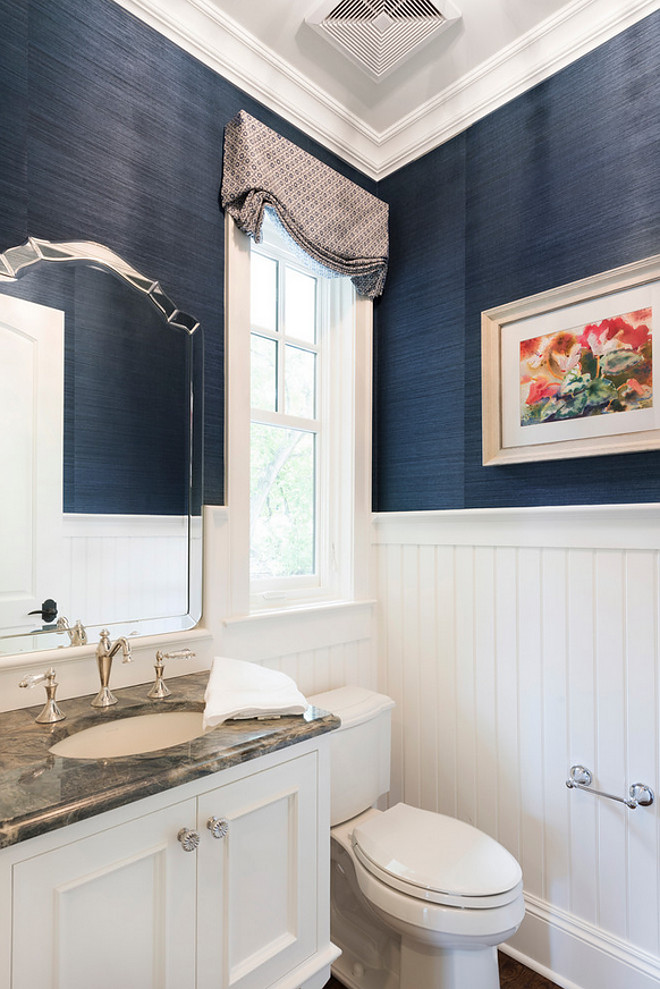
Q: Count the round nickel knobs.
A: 2